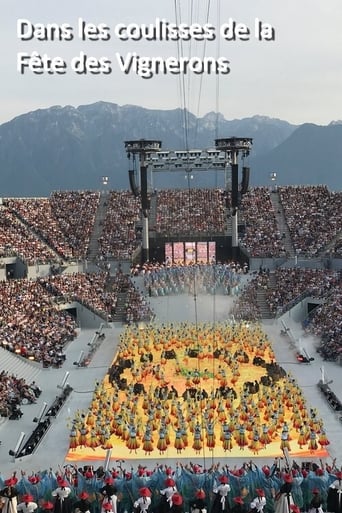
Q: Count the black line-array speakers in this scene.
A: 4